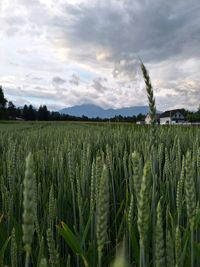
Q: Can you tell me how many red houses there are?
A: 0